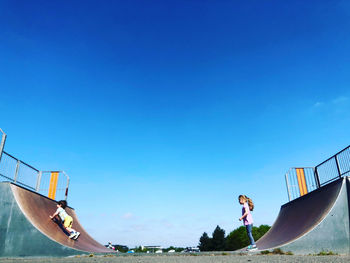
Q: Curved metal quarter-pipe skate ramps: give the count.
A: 2